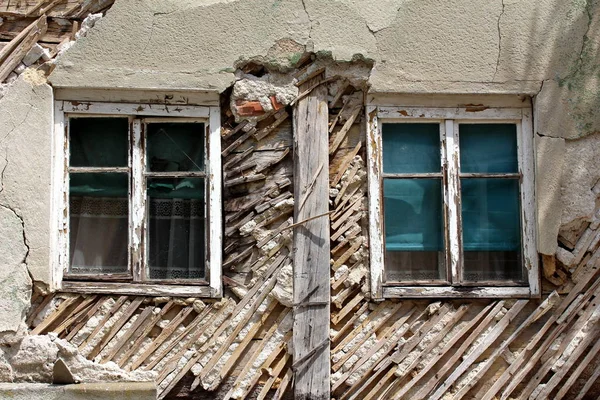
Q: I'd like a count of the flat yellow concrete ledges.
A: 1